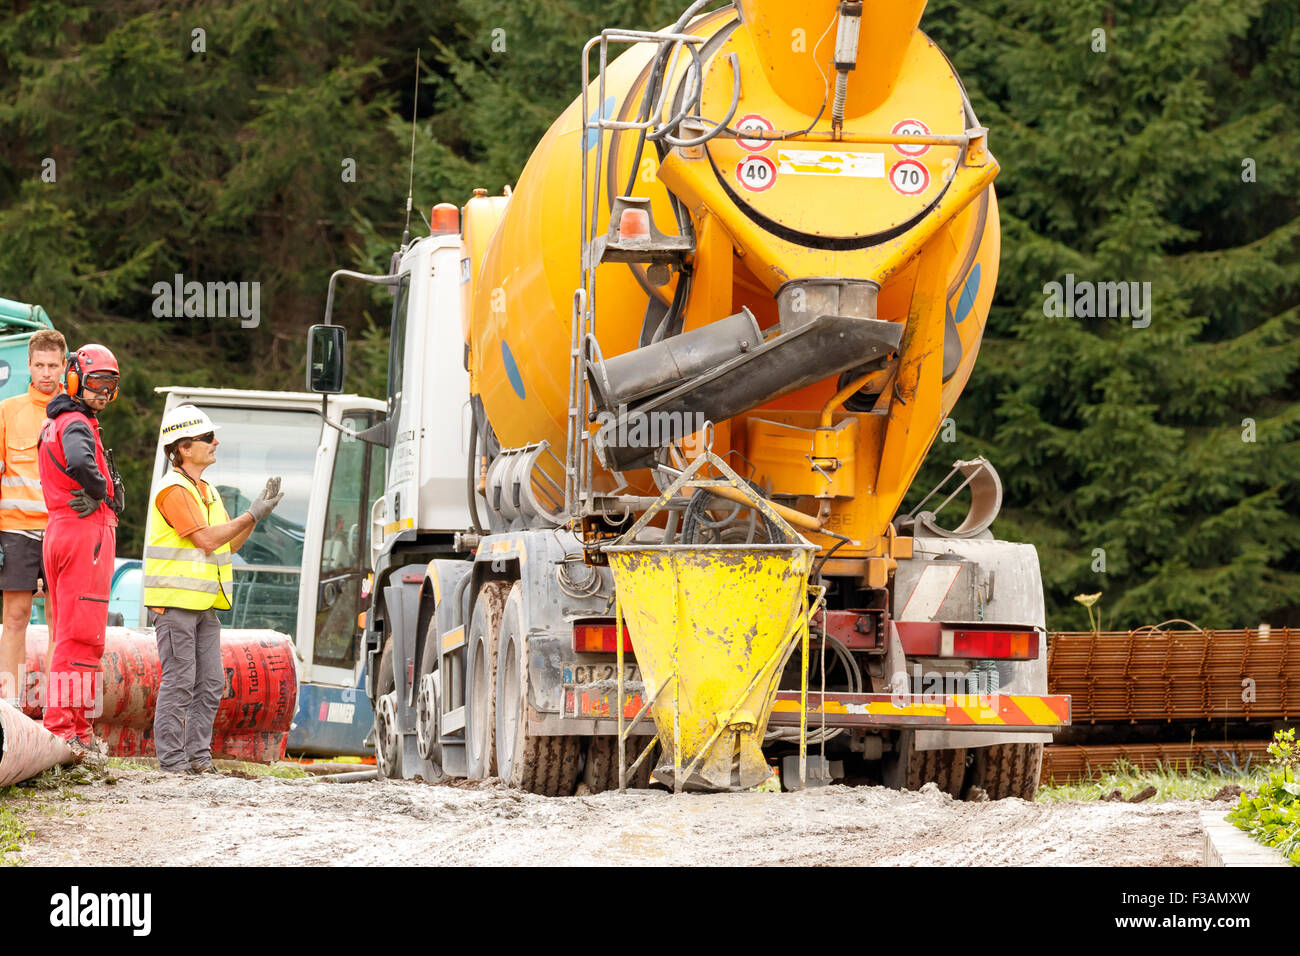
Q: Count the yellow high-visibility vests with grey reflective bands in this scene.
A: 1